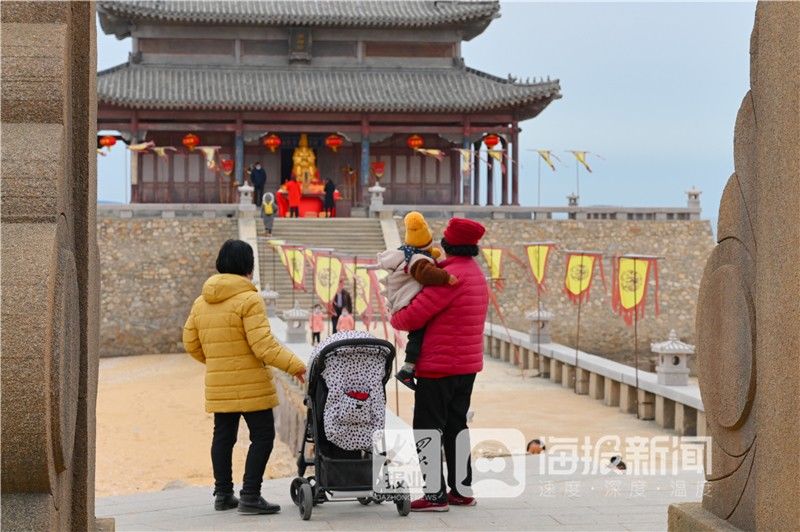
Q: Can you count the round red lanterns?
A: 6